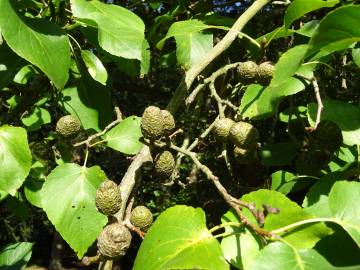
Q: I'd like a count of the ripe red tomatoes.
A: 0